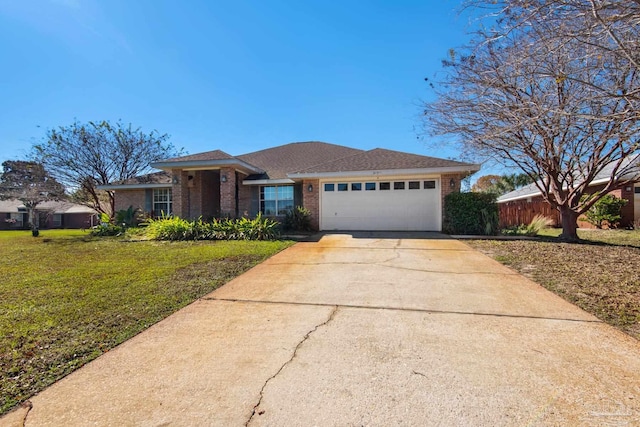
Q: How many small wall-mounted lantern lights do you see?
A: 4